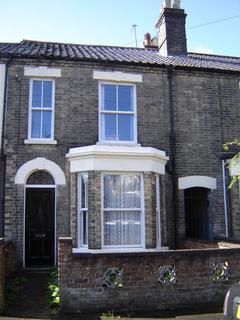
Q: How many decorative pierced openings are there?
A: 3